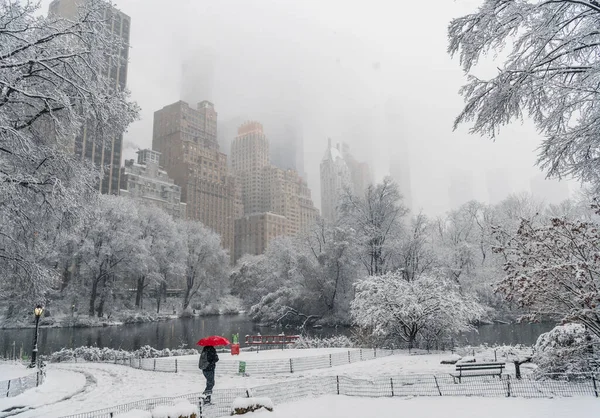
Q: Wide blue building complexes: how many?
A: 0